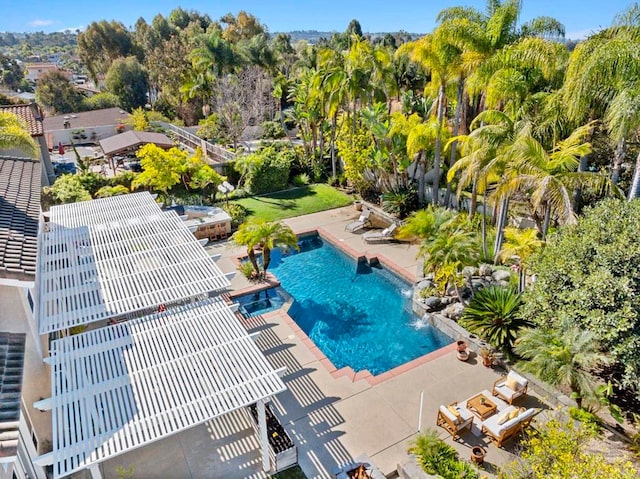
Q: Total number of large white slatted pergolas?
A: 2